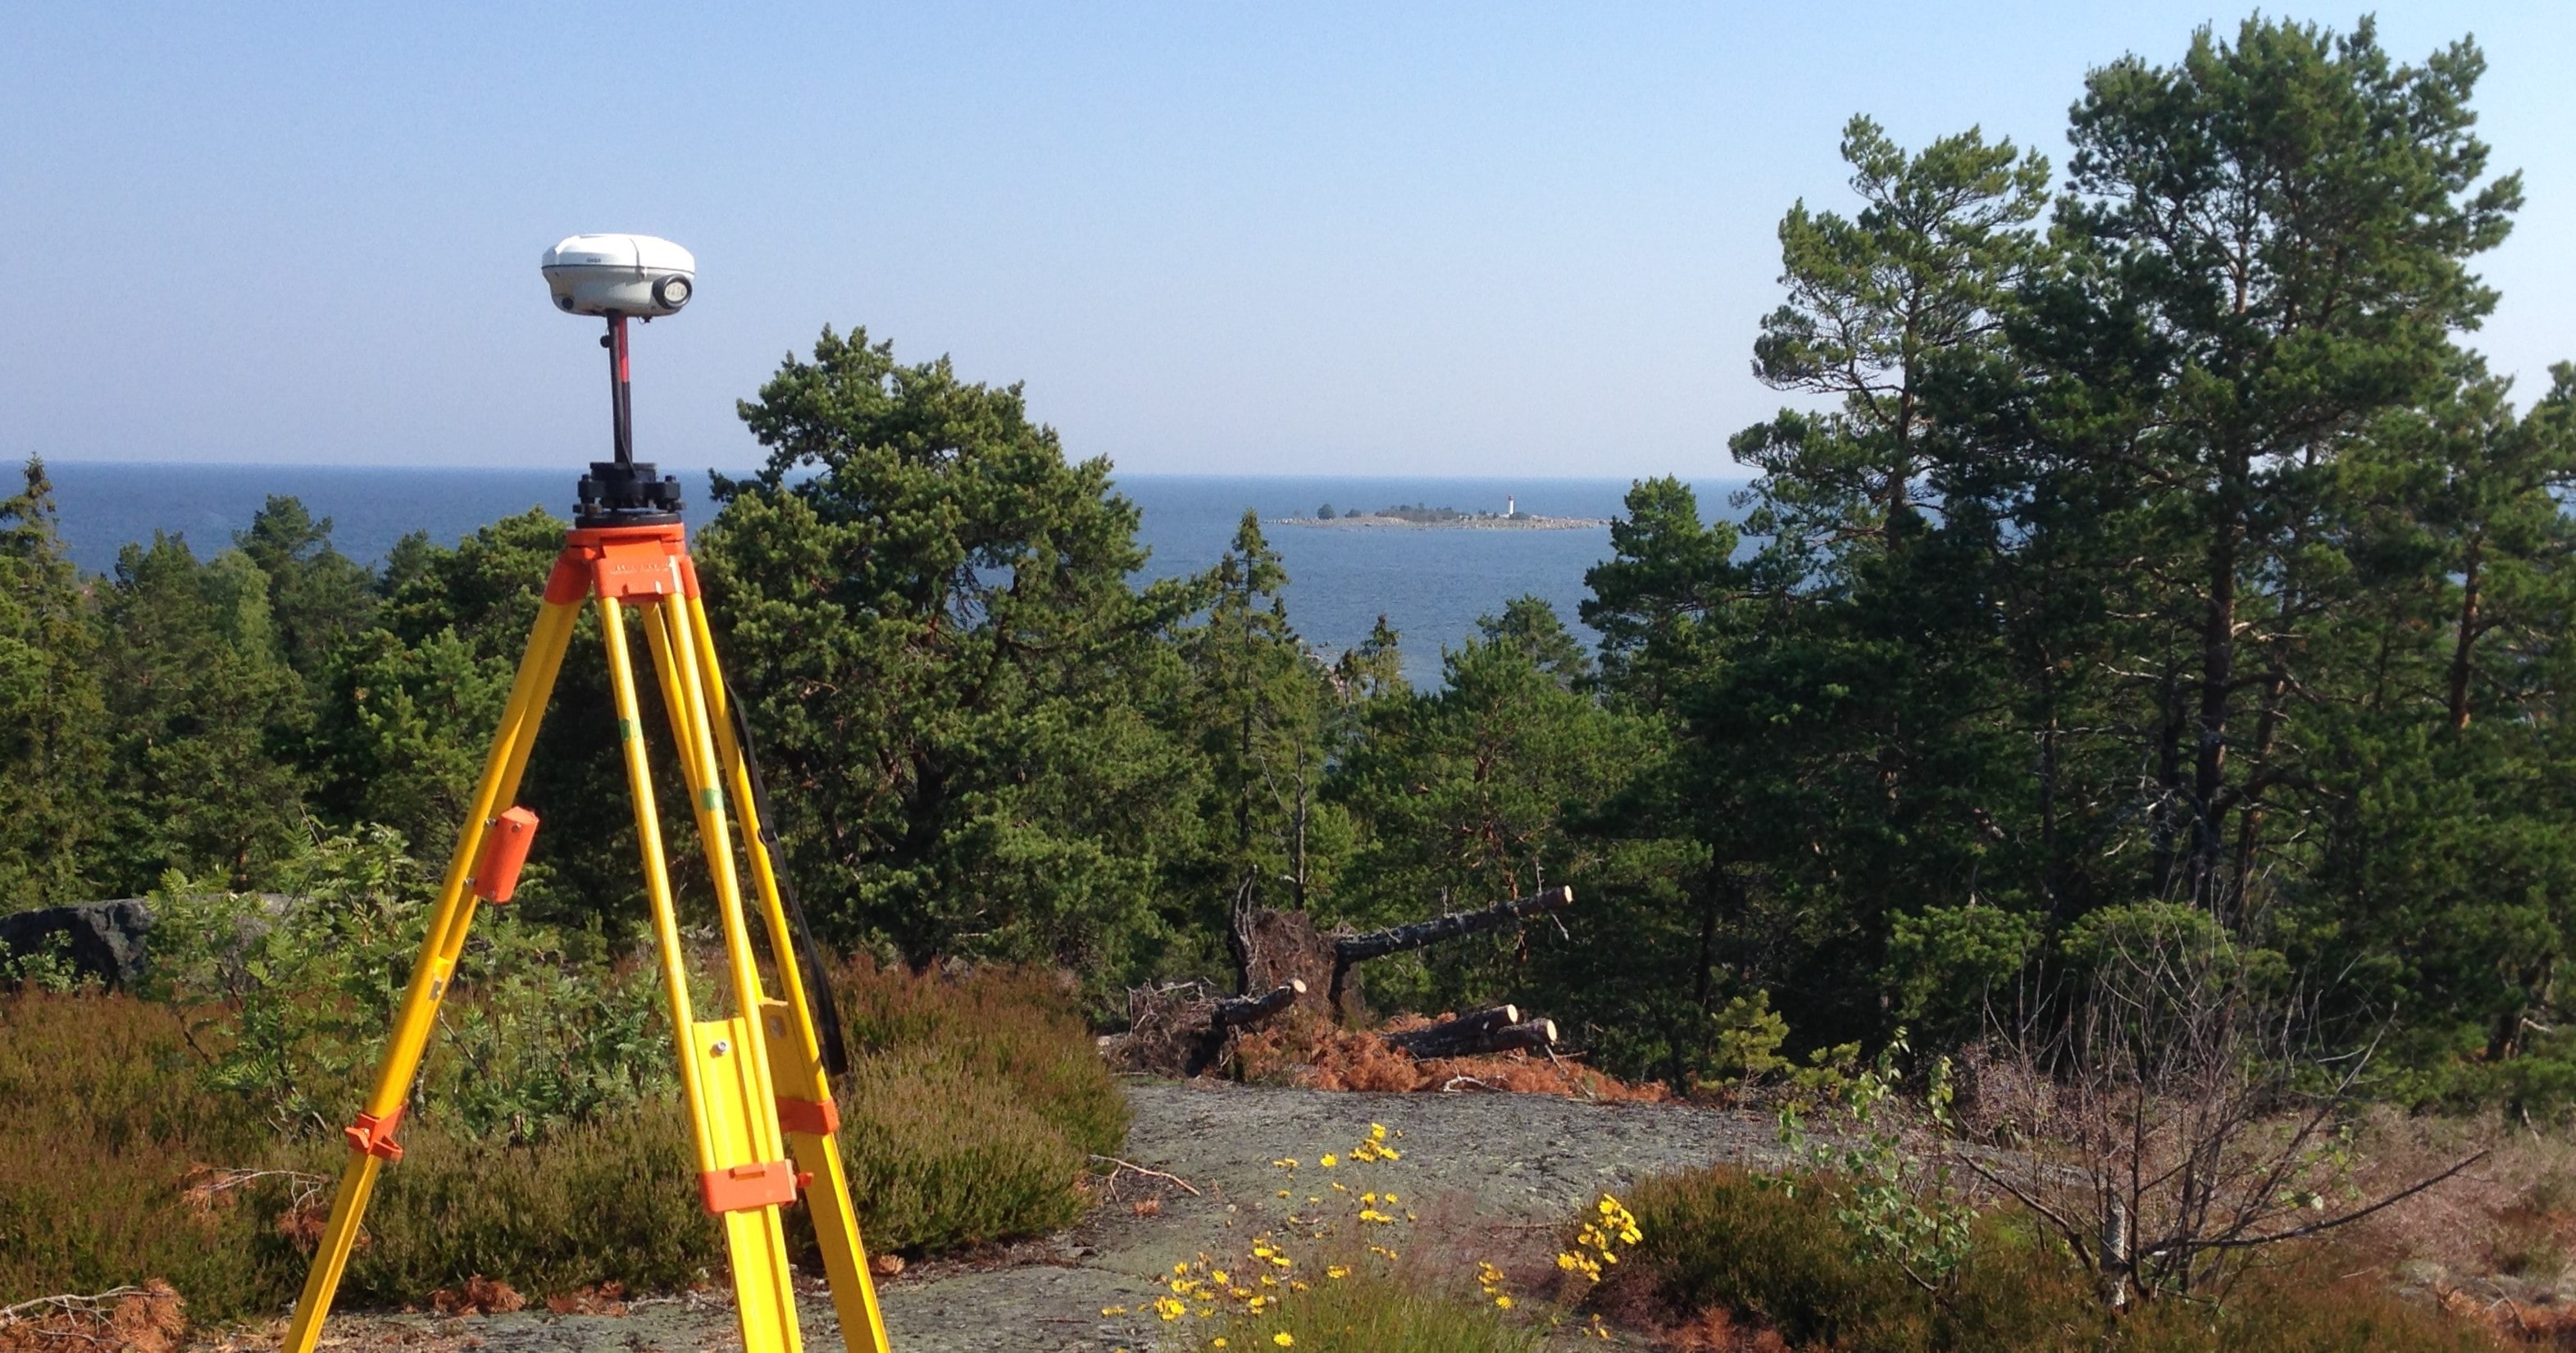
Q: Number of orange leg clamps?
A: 3